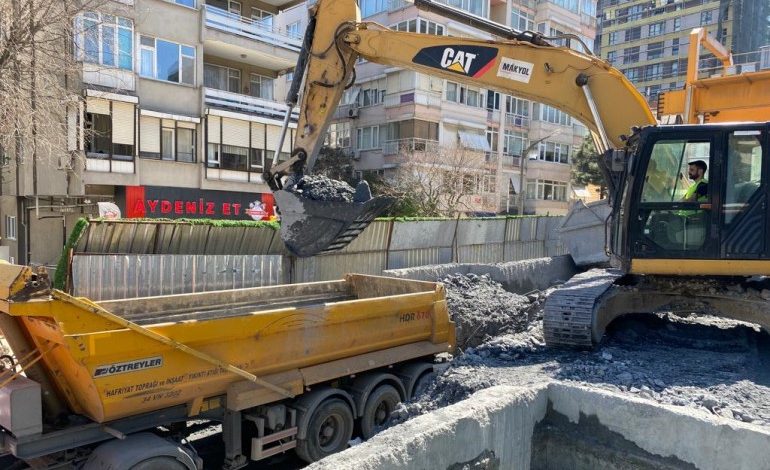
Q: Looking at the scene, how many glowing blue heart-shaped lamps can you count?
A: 0